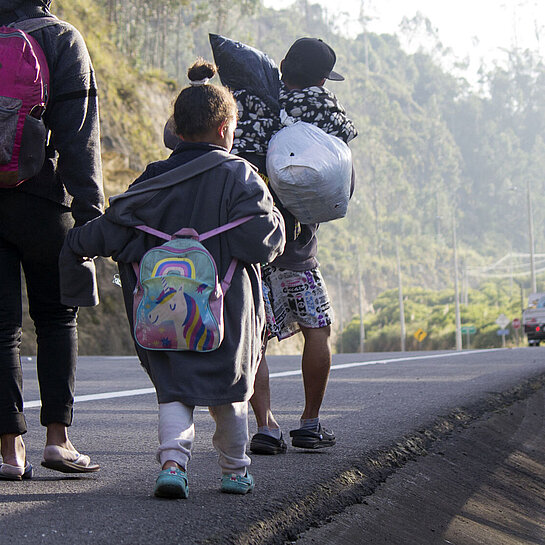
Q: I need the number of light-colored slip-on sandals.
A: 2